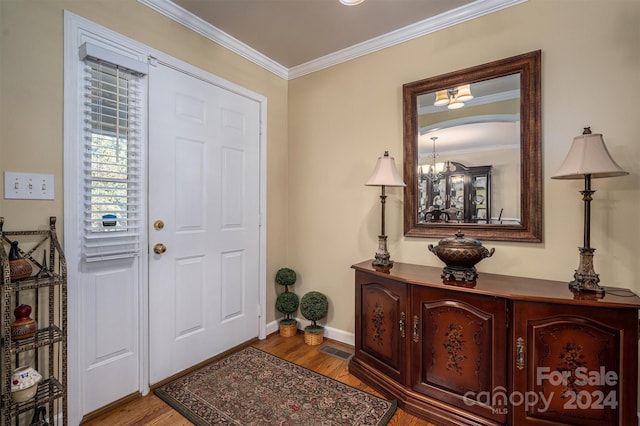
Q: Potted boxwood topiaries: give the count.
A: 2